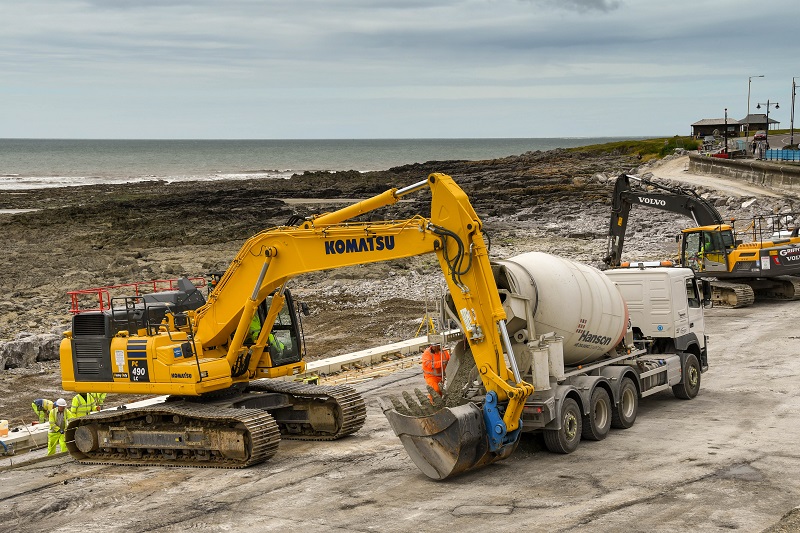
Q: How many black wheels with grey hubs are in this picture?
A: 4